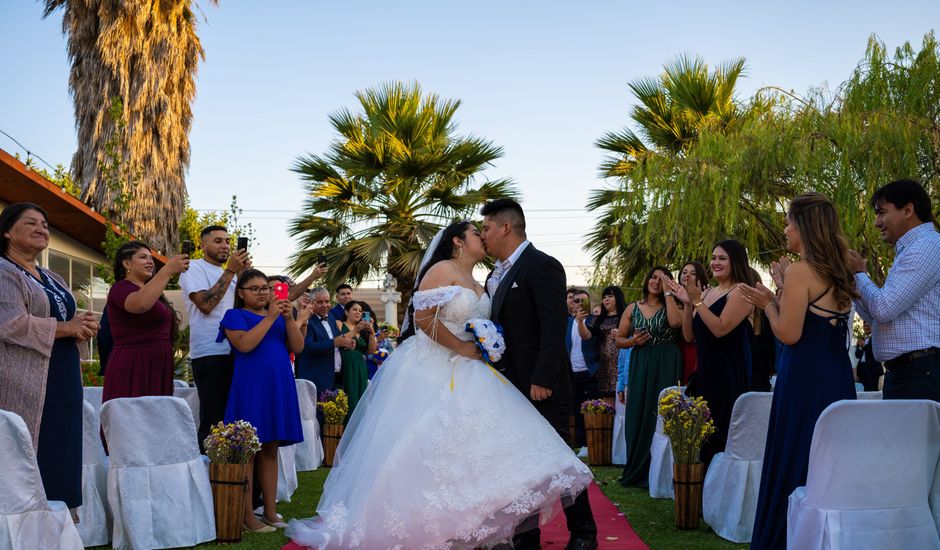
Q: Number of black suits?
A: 1